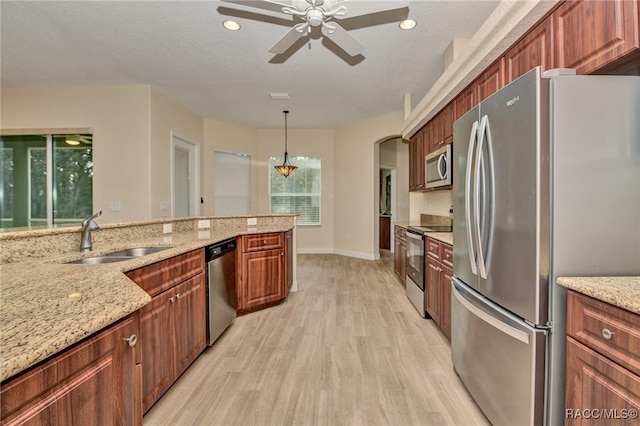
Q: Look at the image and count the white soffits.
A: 1